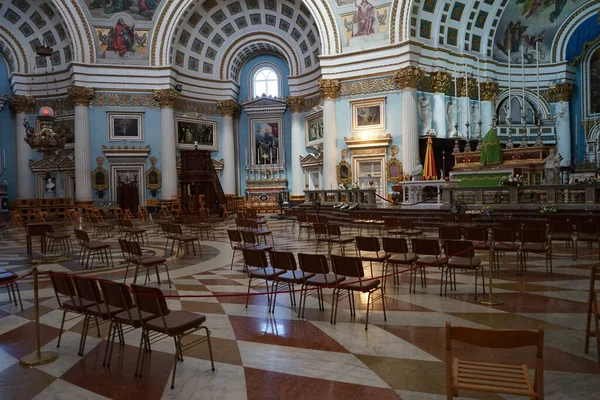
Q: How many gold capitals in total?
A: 11